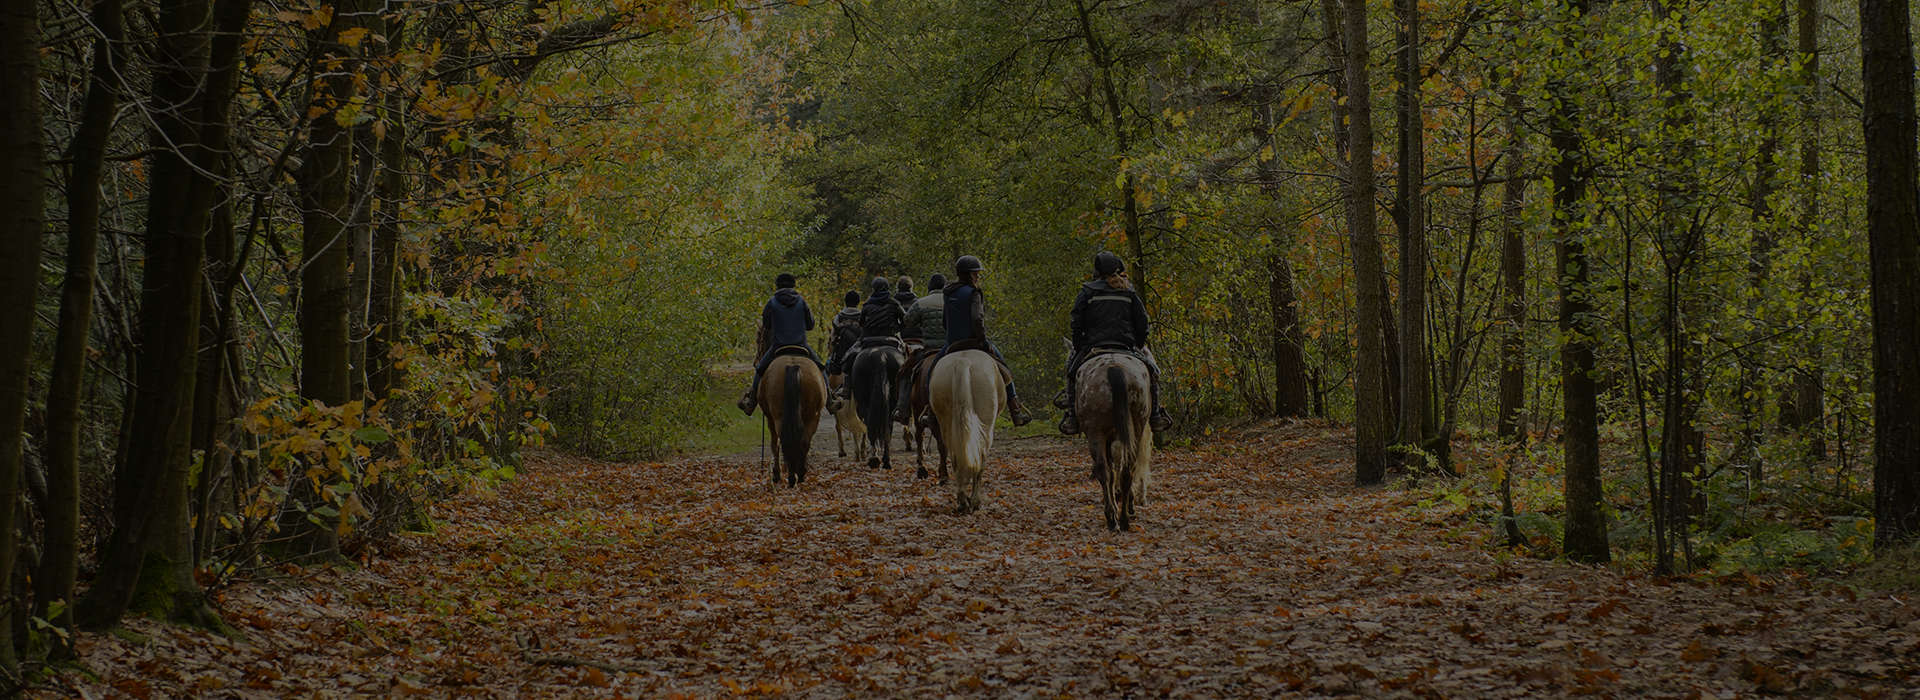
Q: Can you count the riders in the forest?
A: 7